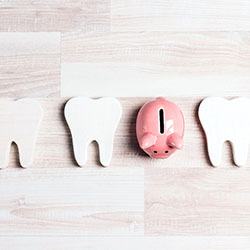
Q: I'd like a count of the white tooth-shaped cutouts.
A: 3